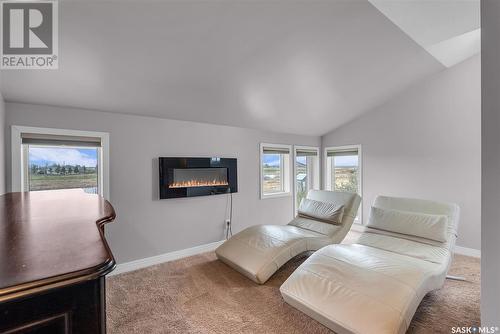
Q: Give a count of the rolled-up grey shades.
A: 4